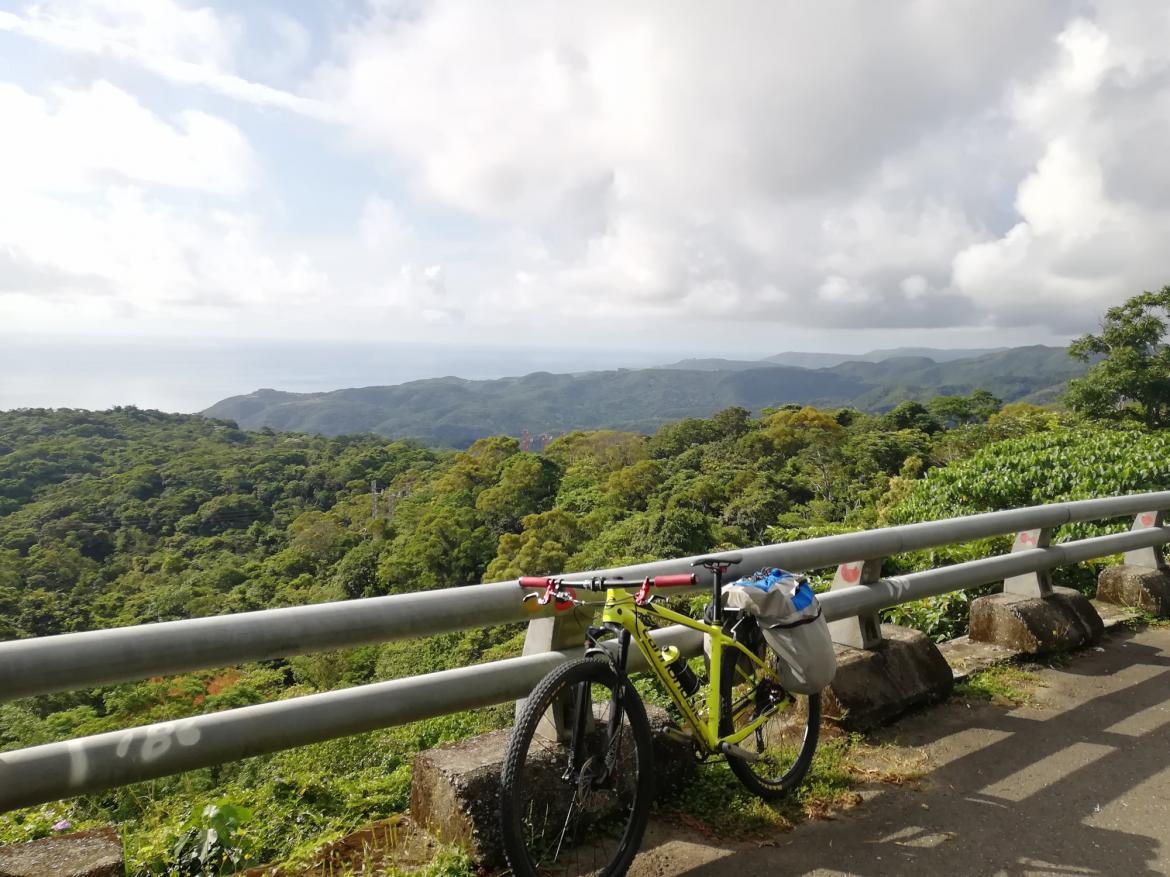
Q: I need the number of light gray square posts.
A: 4